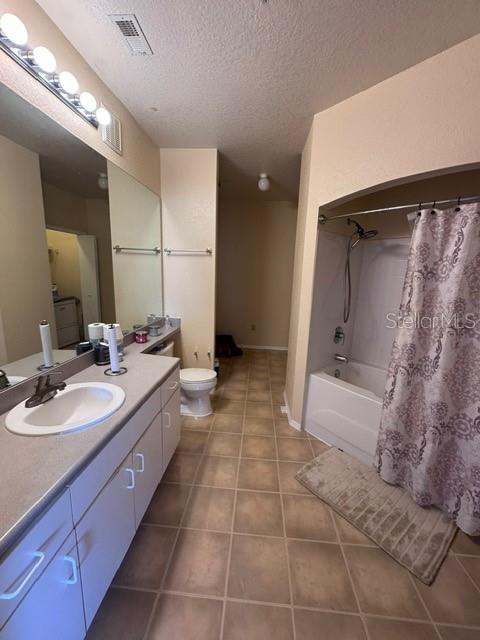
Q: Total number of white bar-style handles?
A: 6